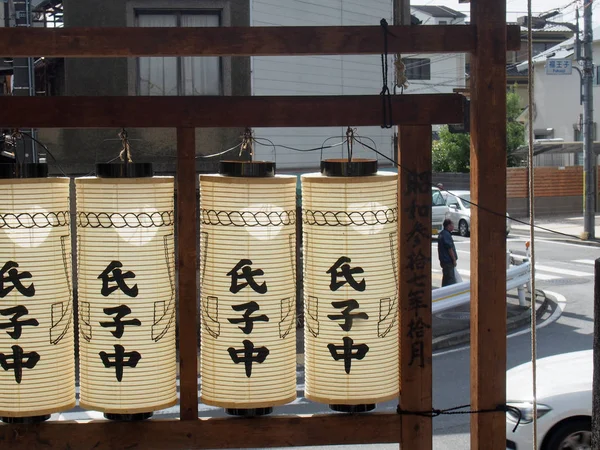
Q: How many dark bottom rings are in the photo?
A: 4